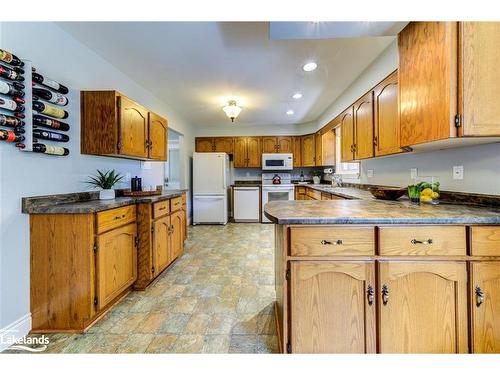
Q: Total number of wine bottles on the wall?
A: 12